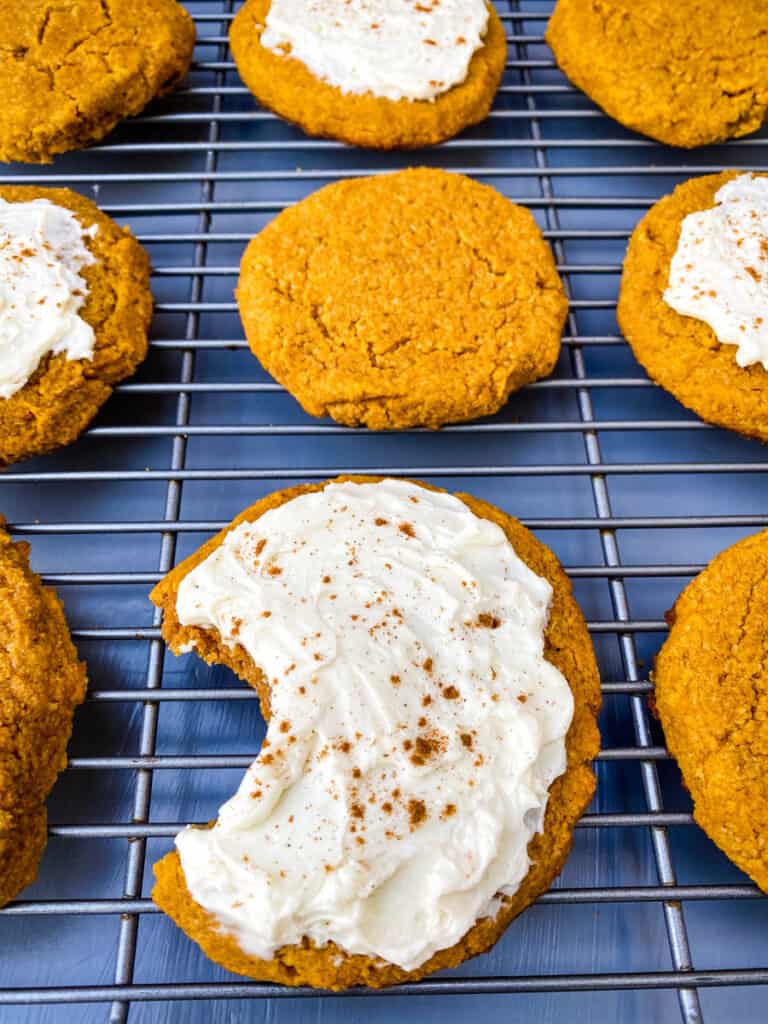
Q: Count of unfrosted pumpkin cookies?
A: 5